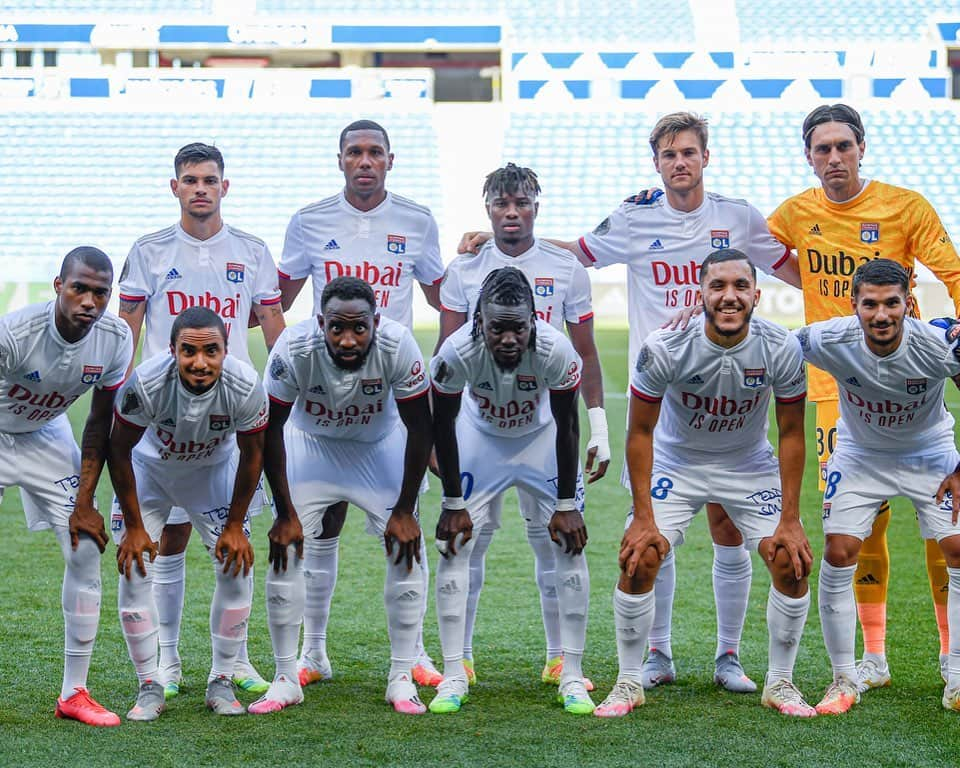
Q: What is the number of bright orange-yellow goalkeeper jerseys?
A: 1